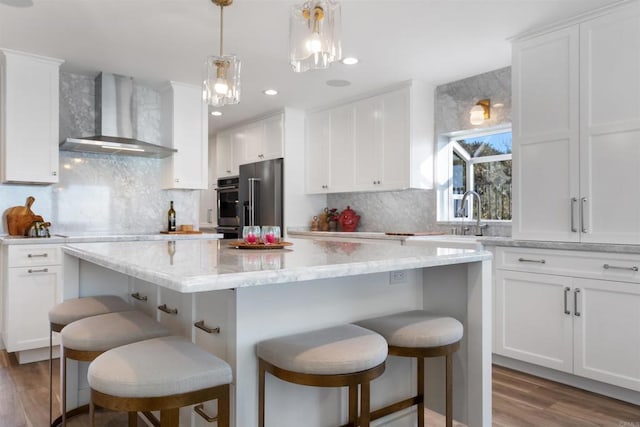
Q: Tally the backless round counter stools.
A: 5